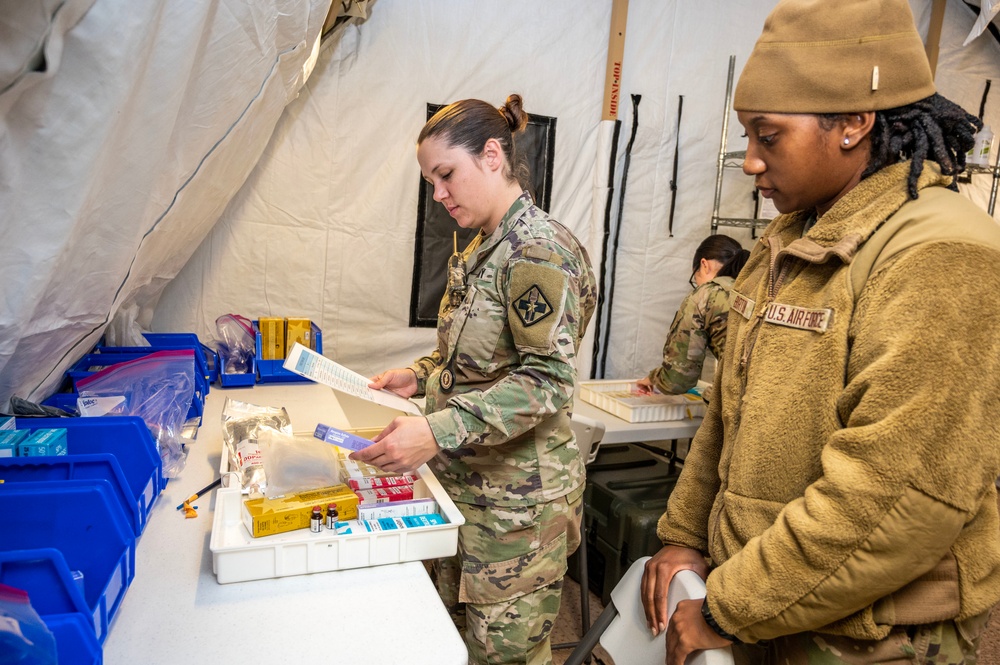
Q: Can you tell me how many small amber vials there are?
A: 2